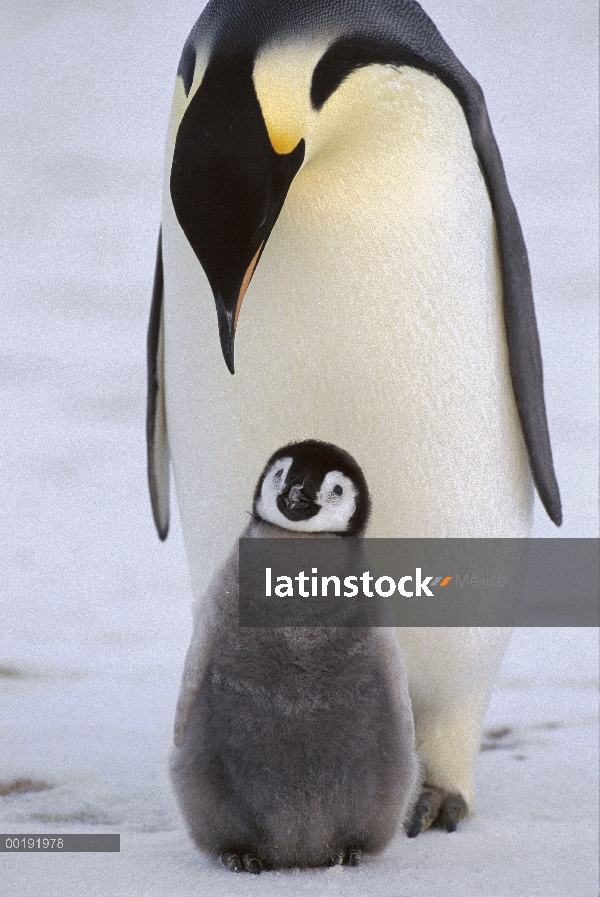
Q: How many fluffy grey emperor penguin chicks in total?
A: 1